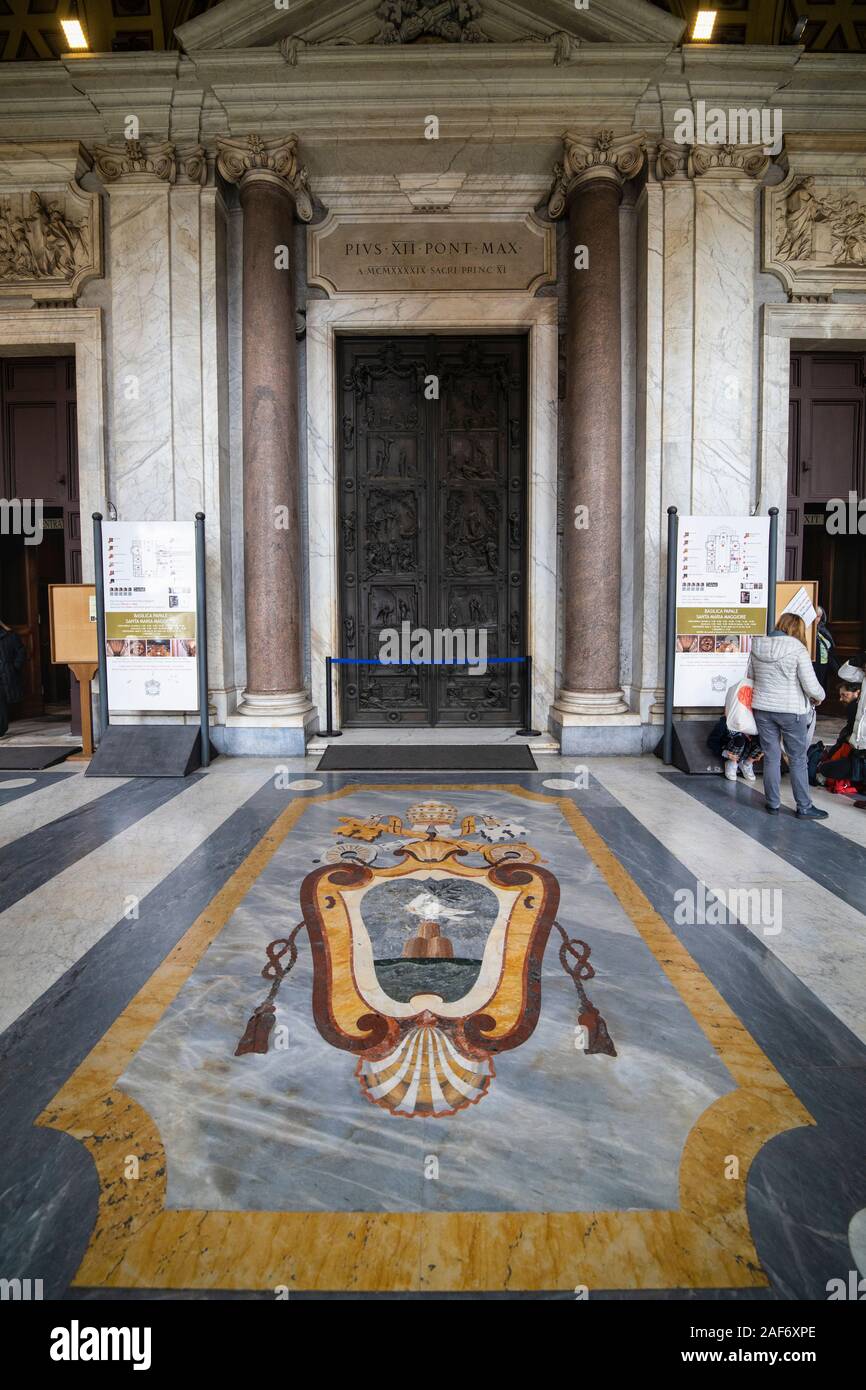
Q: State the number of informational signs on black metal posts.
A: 2